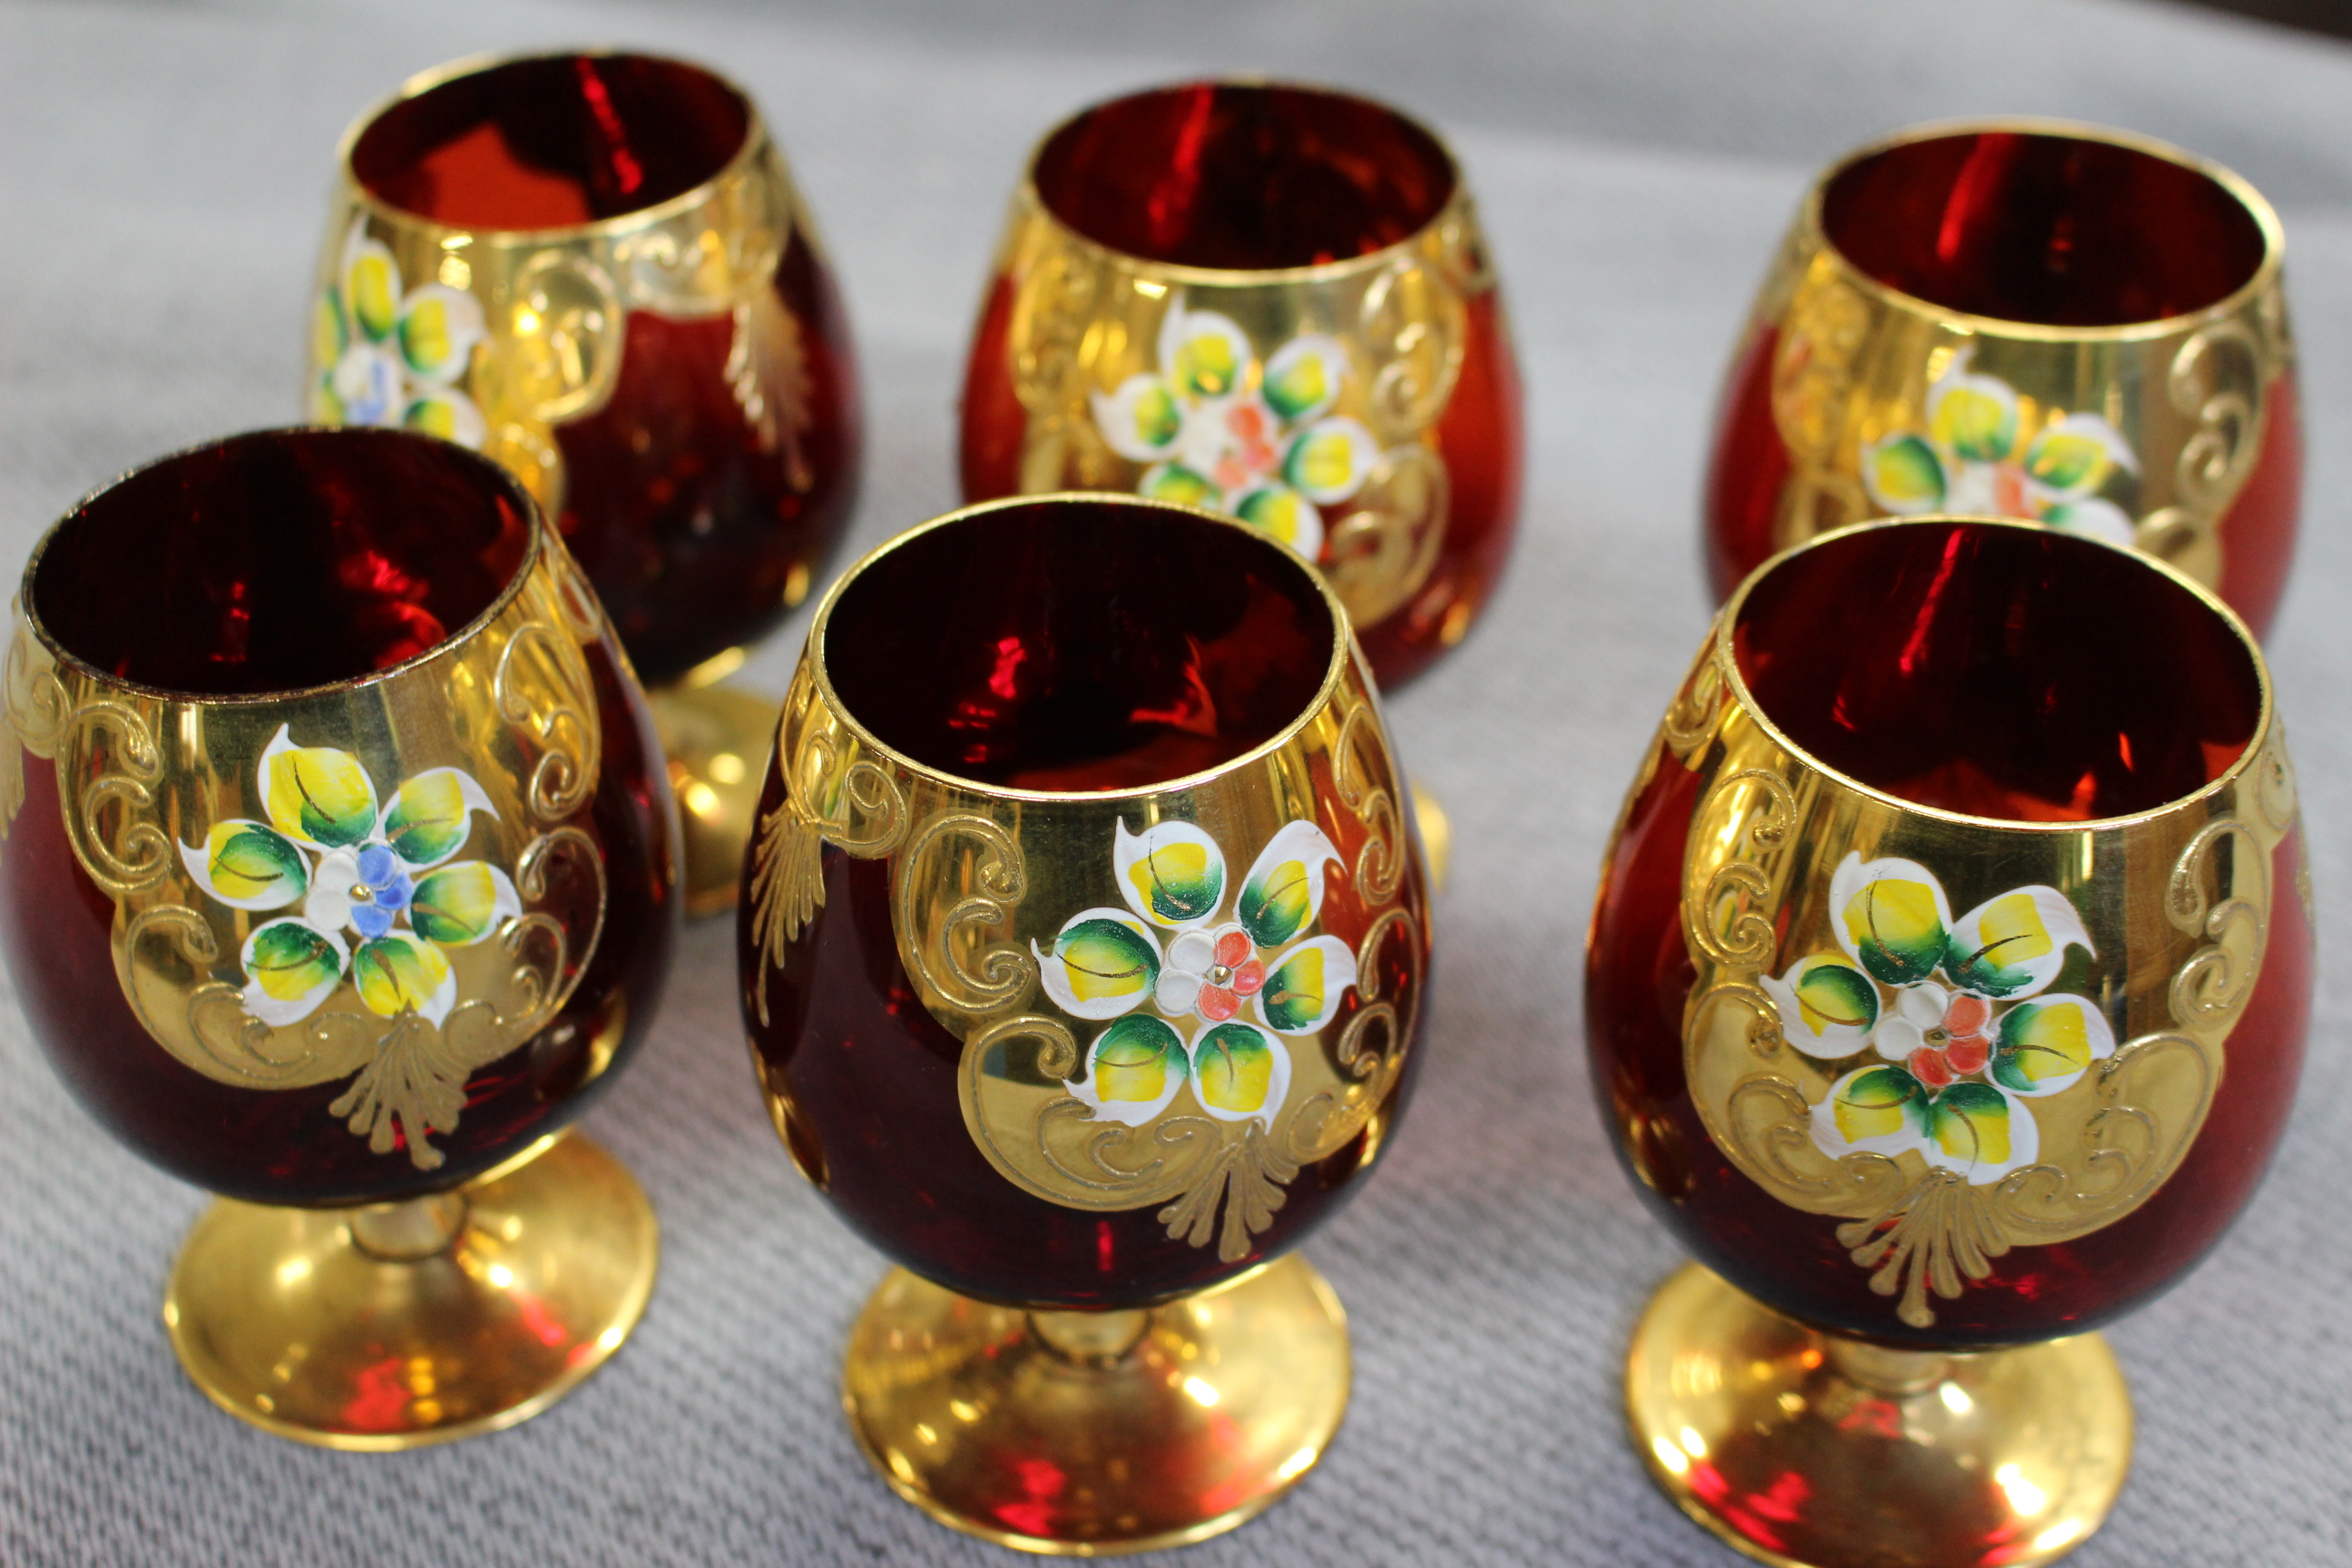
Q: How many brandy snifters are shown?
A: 6